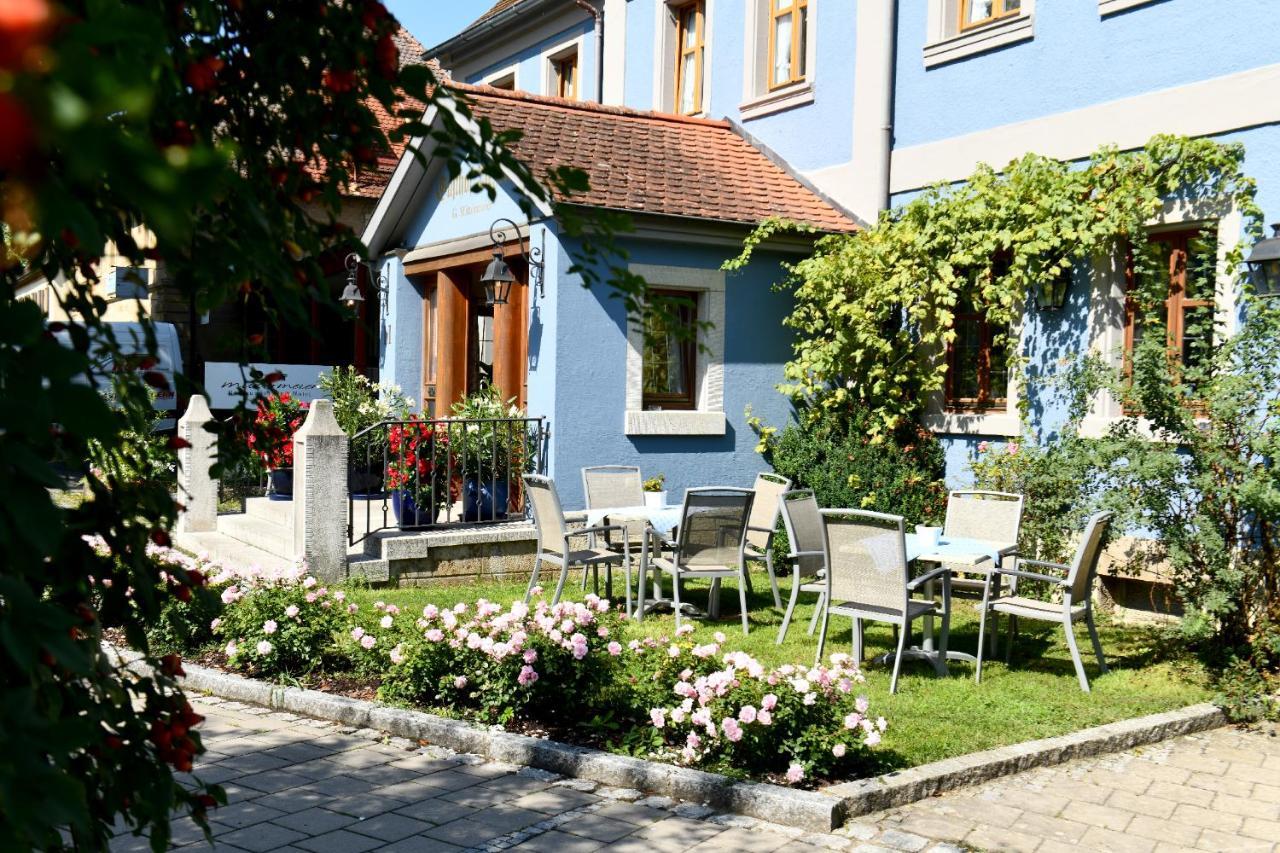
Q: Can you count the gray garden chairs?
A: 8